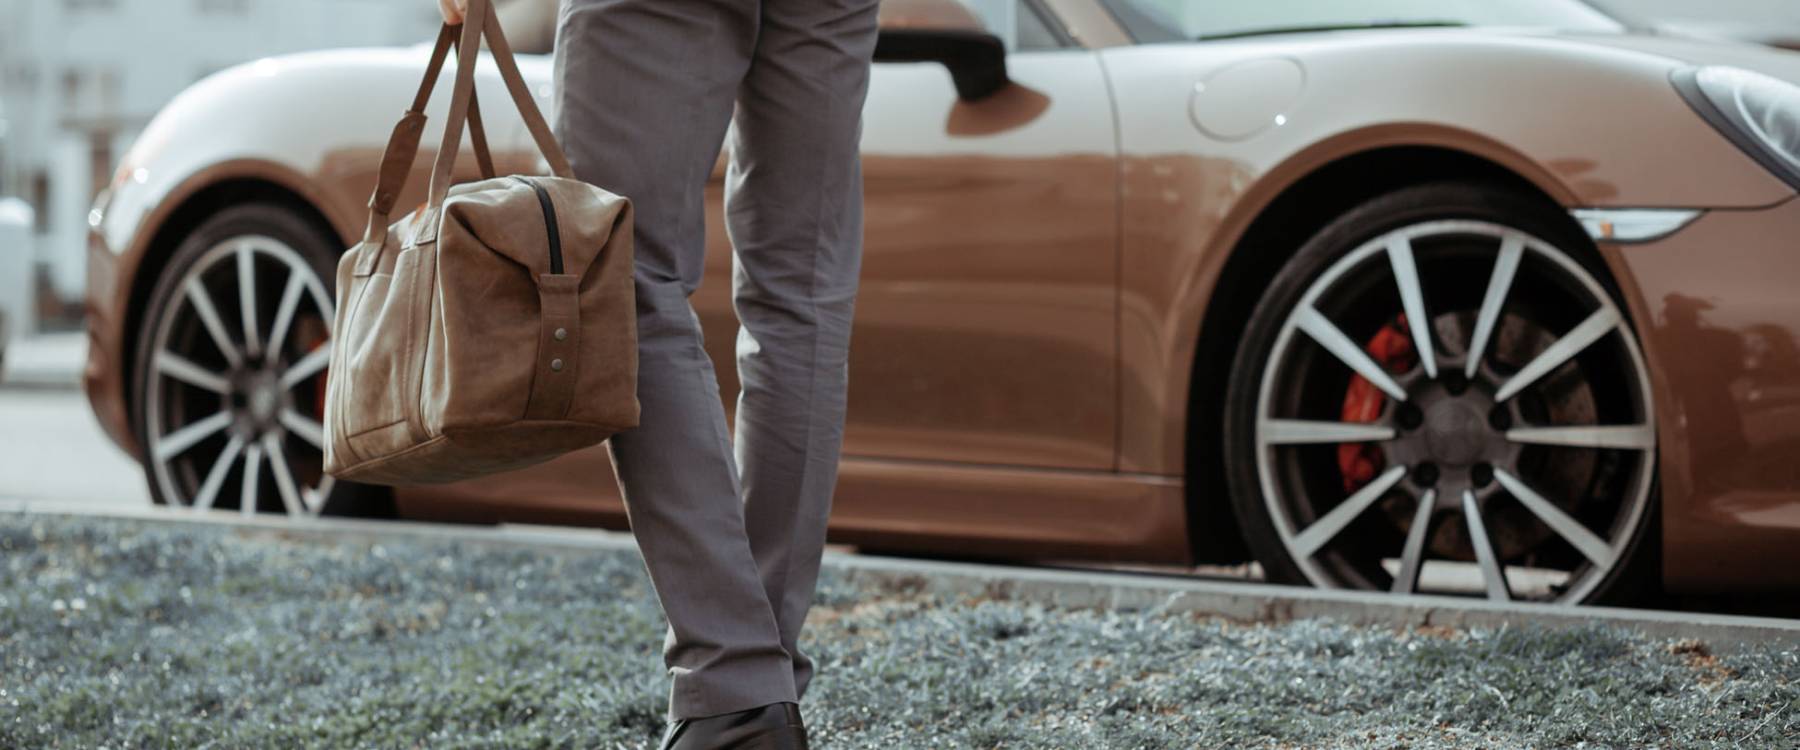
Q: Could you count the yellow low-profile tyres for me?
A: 0